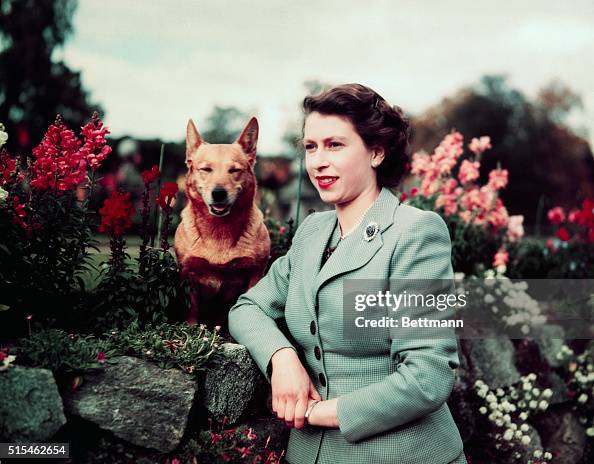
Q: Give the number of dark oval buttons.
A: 3